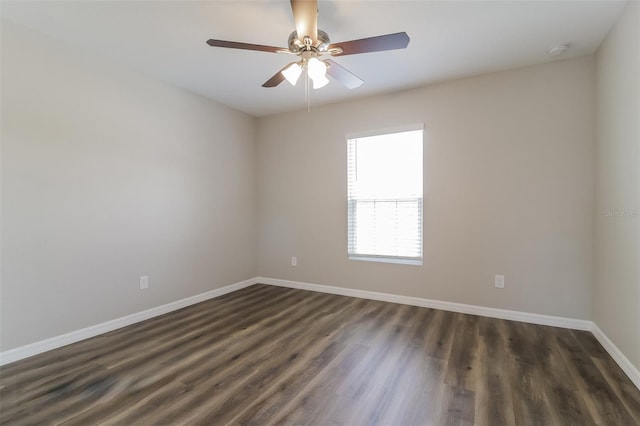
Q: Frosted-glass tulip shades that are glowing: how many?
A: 3